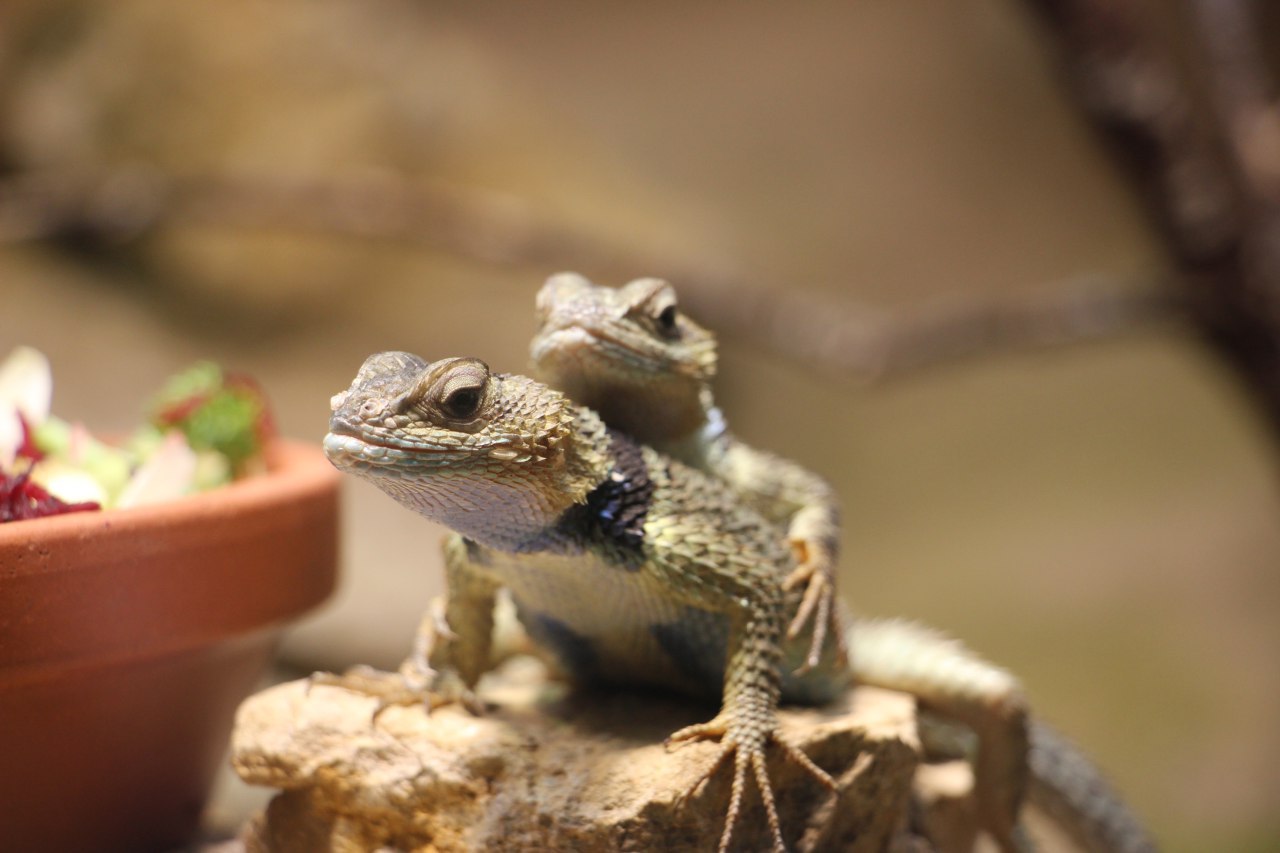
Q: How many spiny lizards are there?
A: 2